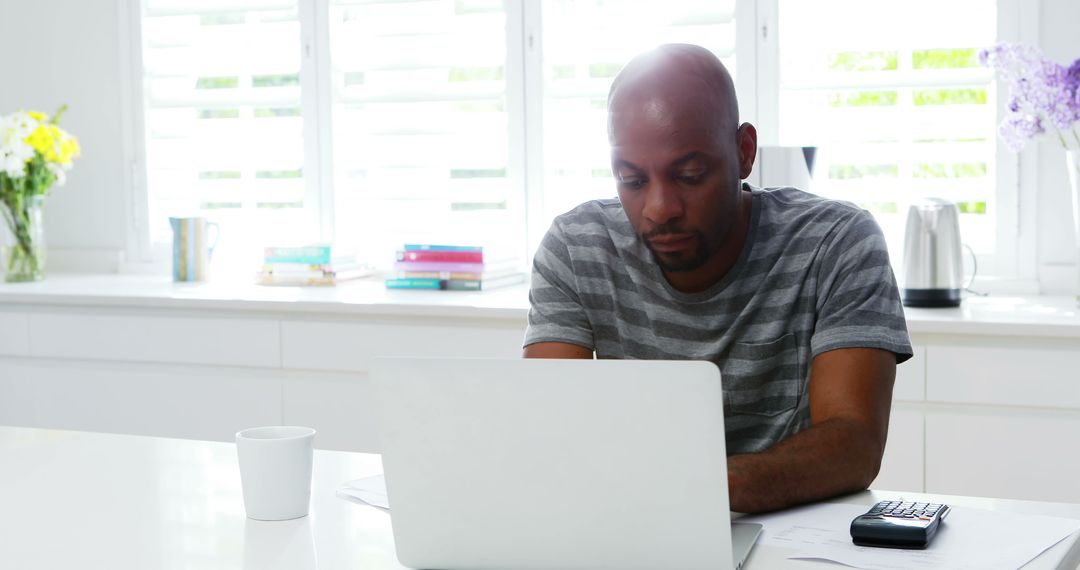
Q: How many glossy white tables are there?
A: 1